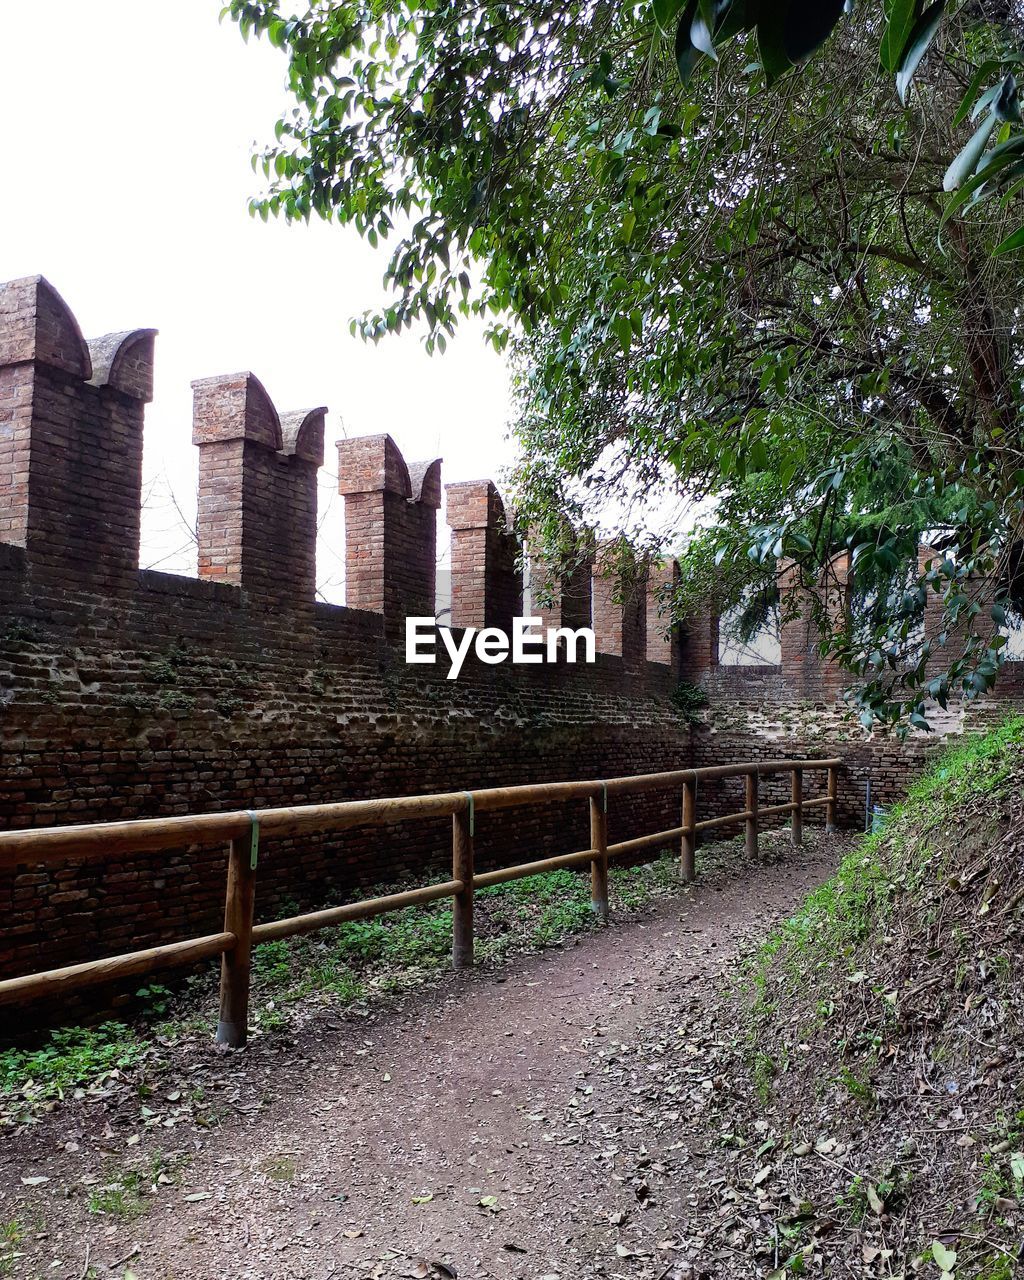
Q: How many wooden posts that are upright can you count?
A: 7